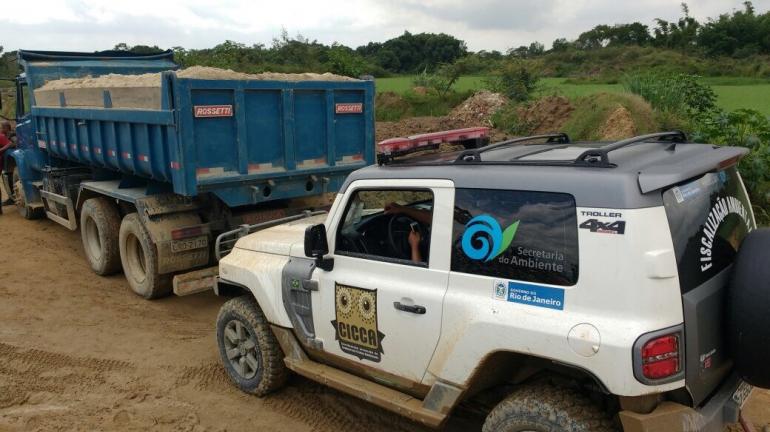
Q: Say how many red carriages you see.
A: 0